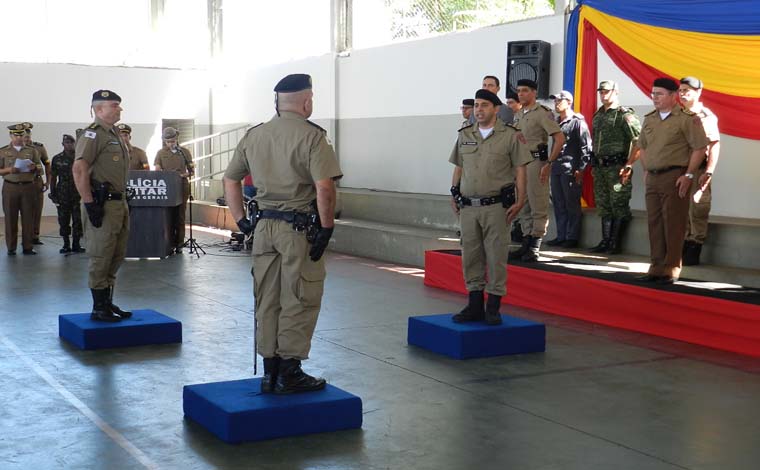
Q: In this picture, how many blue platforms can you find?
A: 3